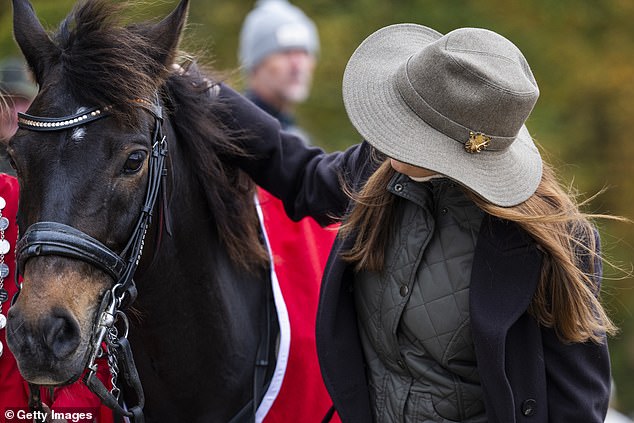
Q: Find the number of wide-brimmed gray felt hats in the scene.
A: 1